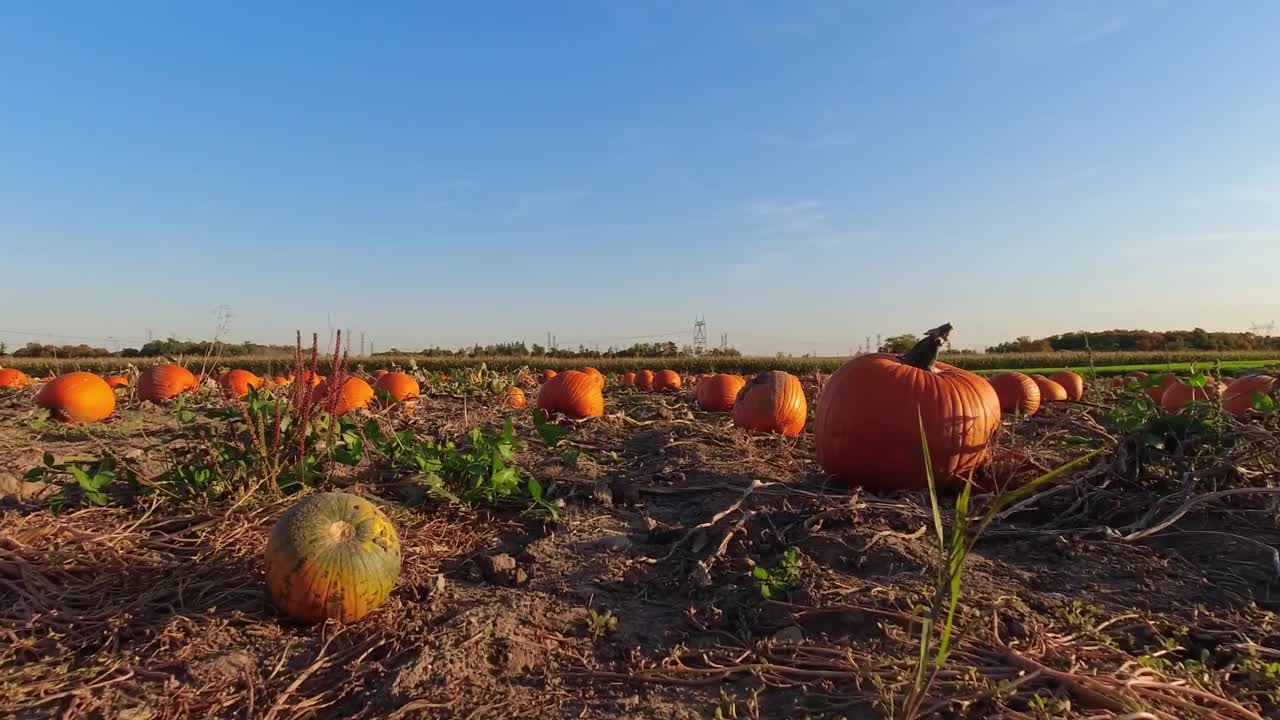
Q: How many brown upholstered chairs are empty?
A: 0